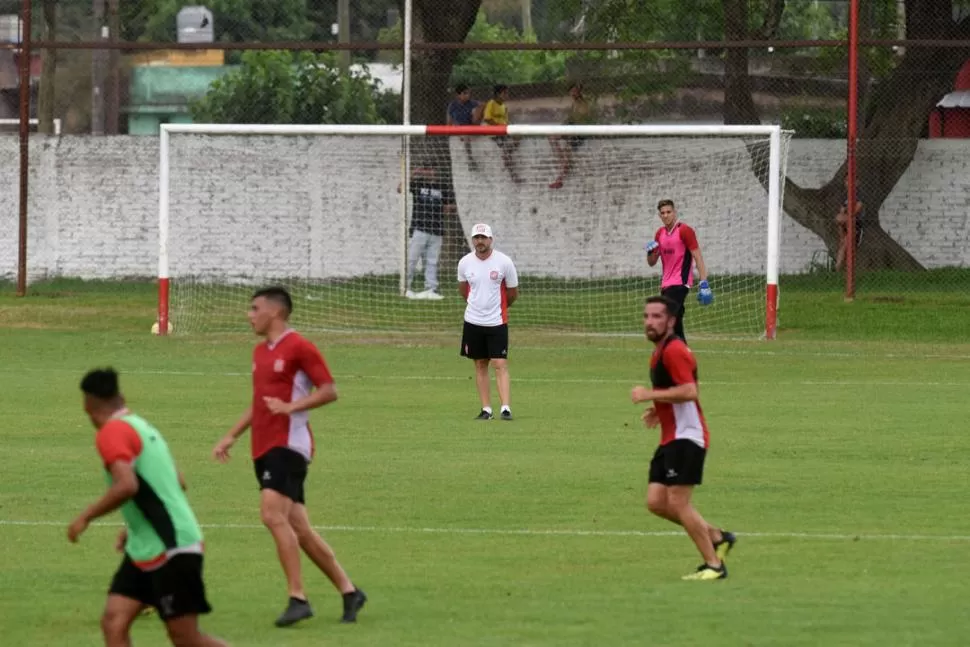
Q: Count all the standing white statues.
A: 0